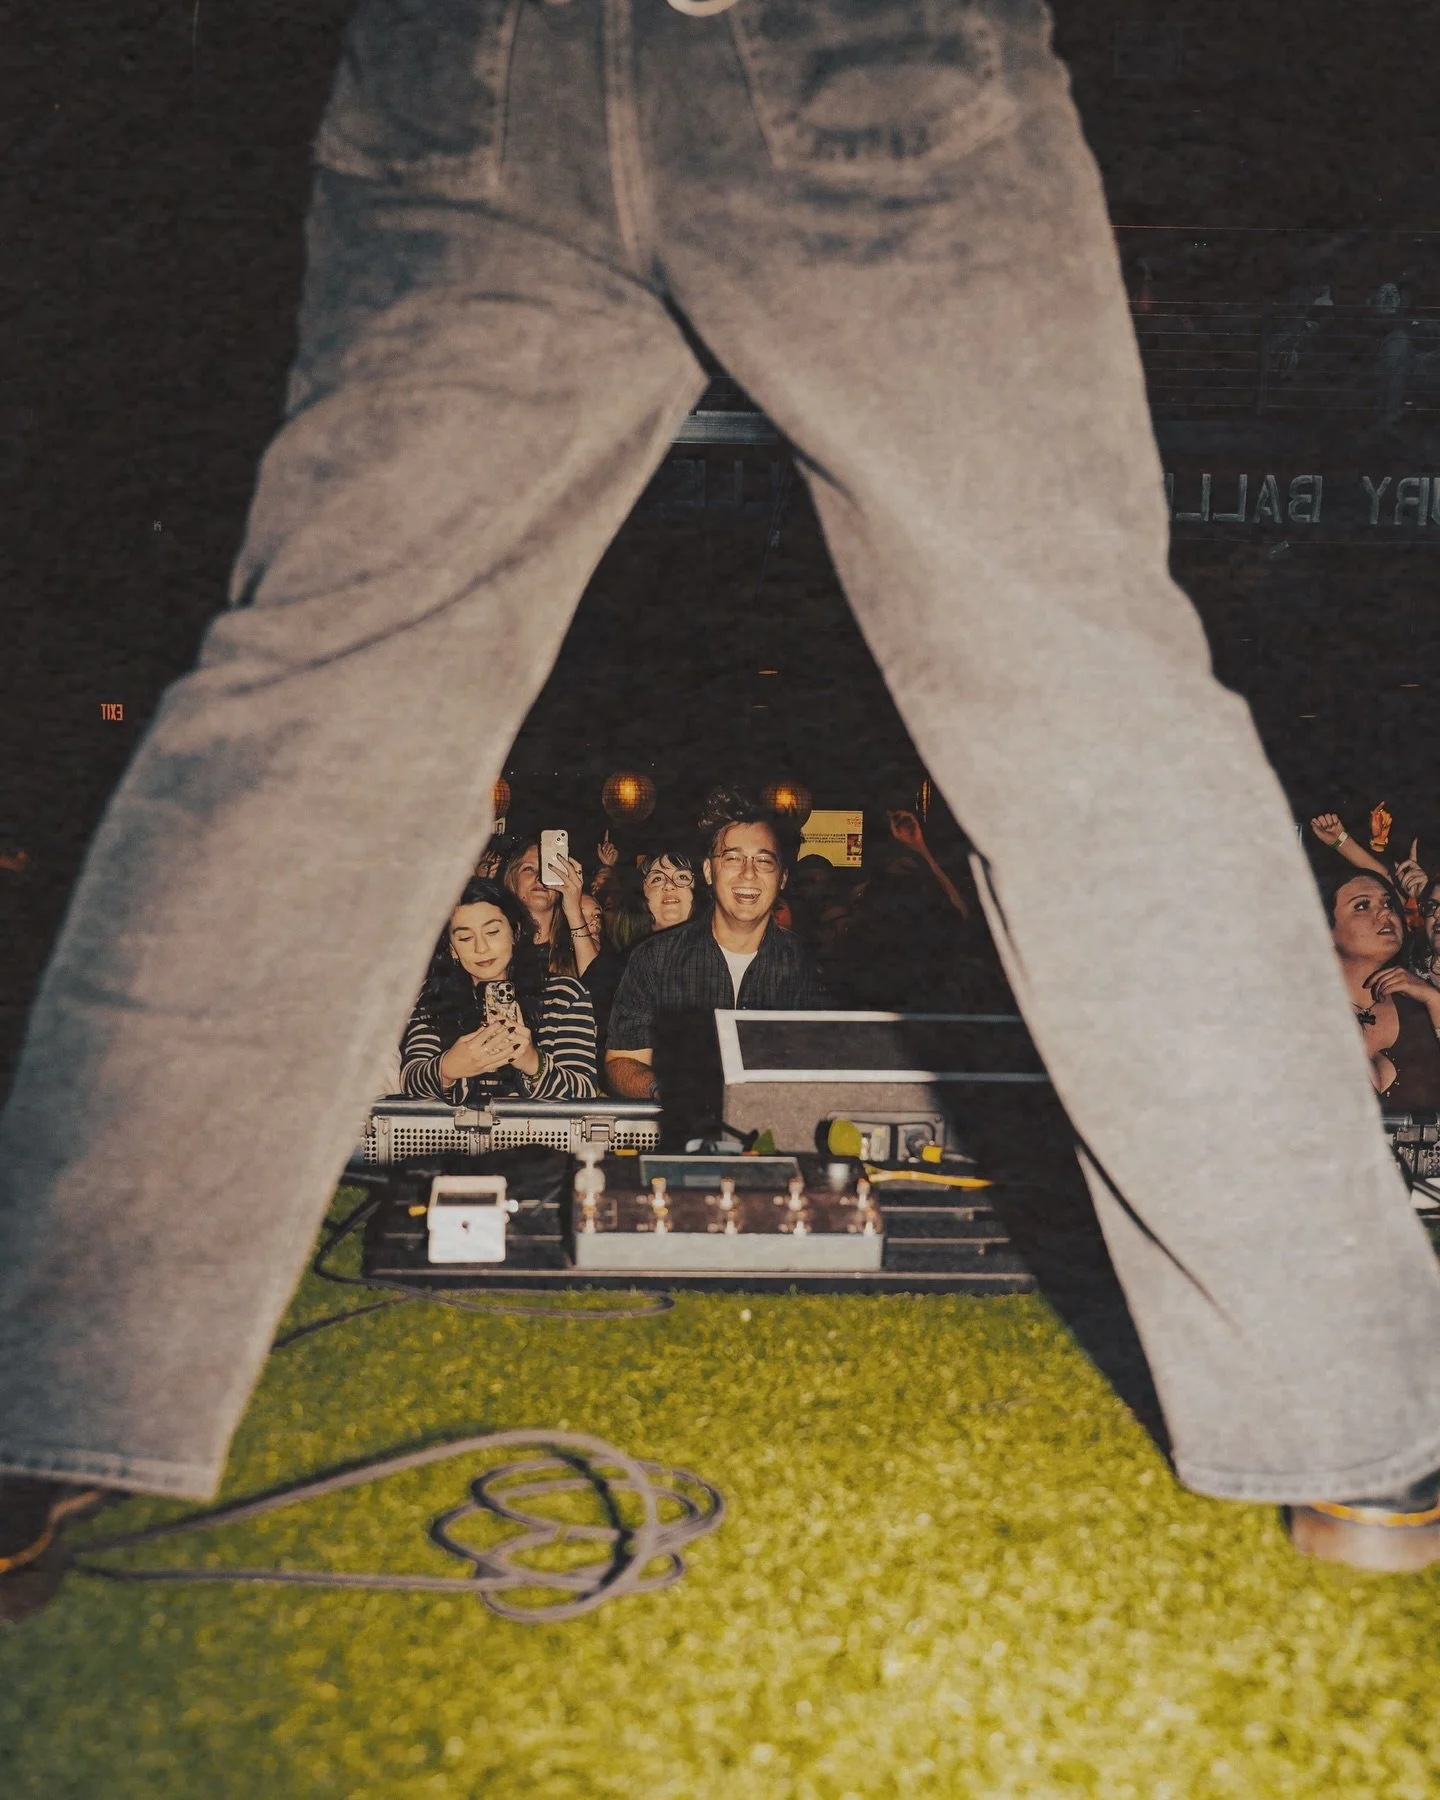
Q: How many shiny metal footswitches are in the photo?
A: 10